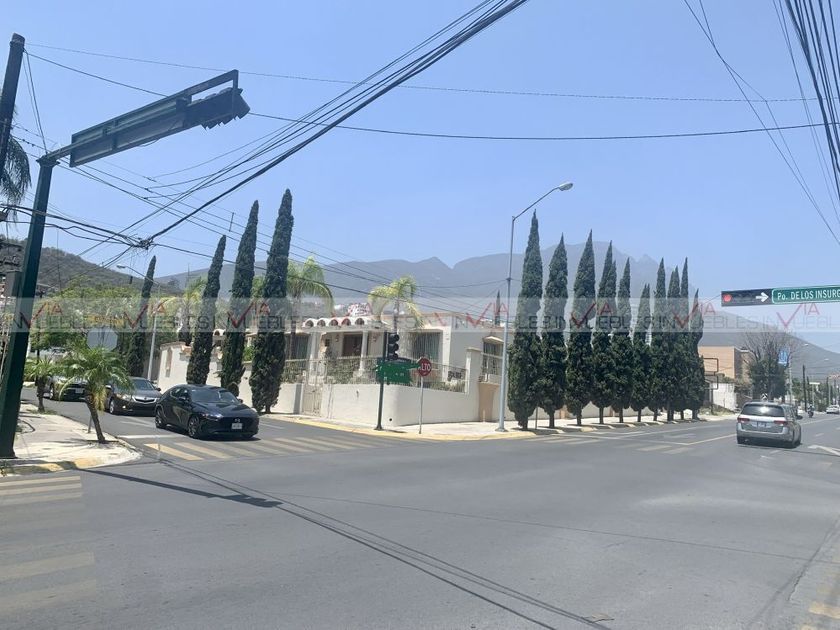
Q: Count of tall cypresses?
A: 14